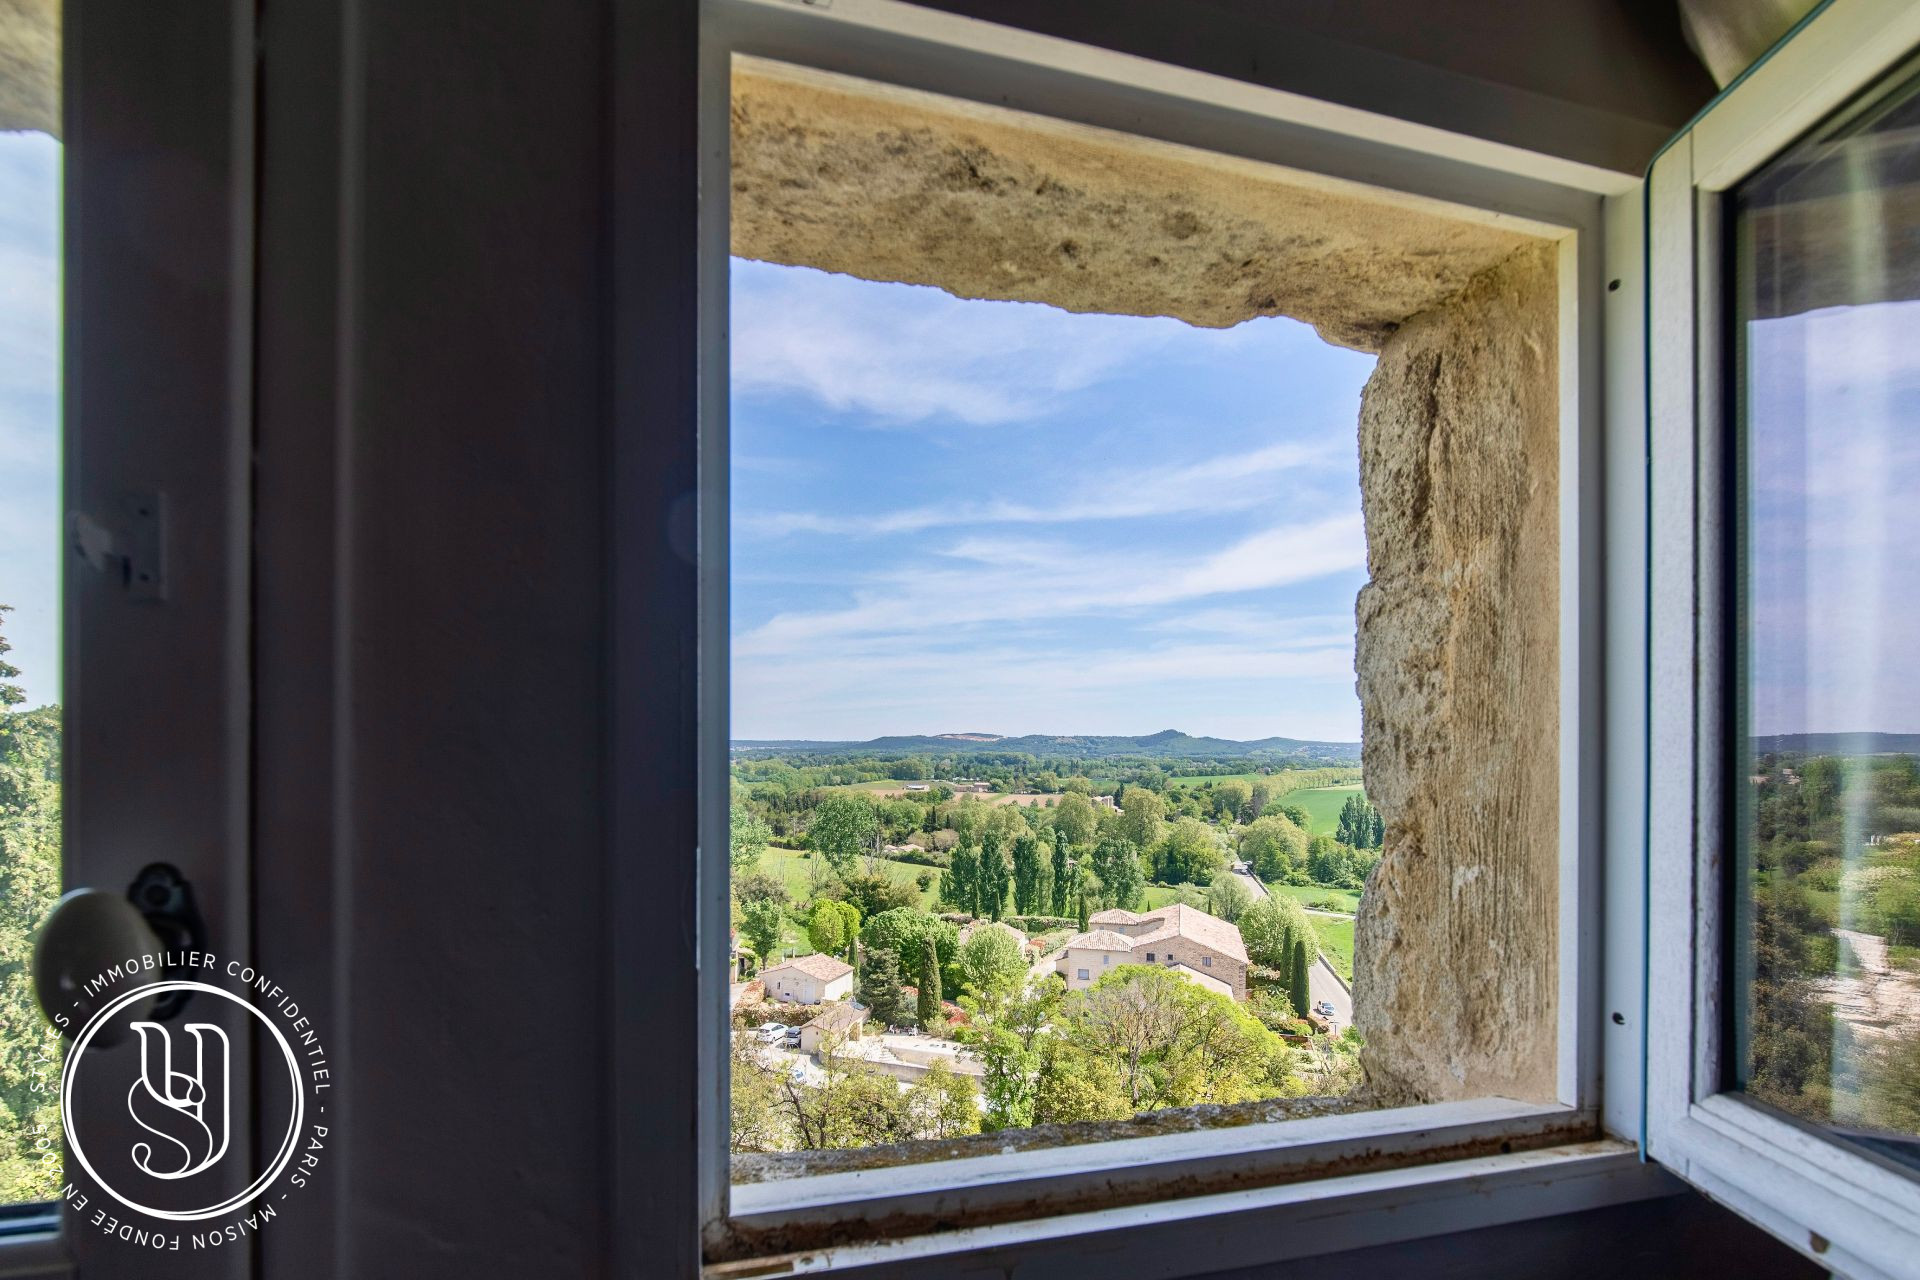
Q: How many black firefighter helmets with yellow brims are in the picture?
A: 0